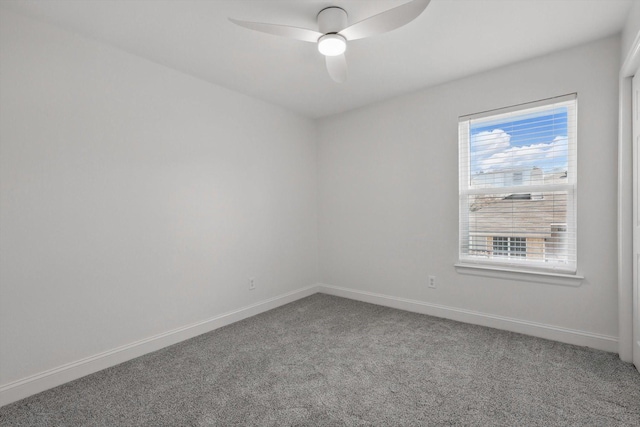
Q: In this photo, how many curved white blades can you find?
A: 3